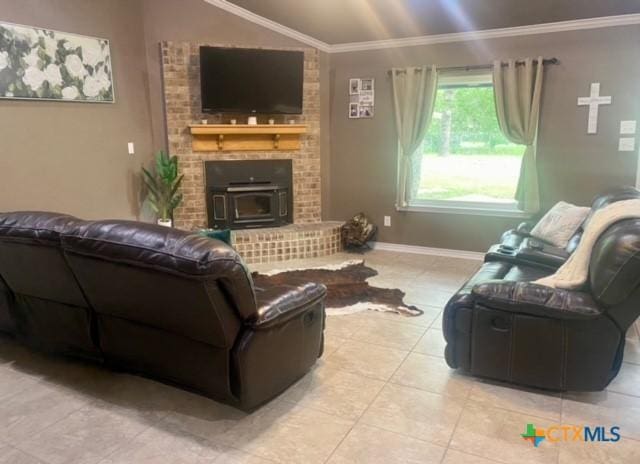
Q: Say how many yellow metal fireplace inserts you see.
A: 0